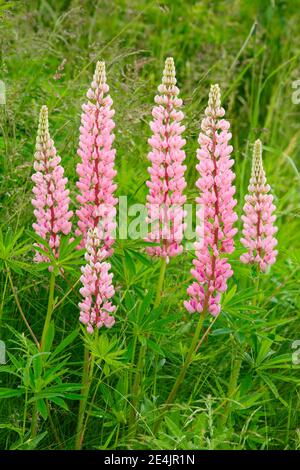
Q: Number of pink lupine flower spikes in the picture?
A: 6